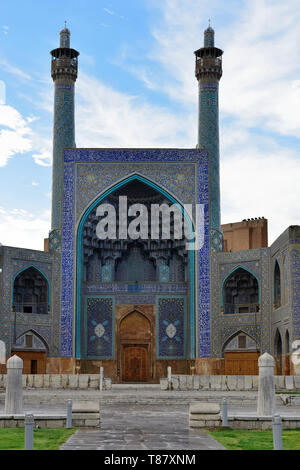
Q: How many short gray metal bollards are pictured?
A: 4